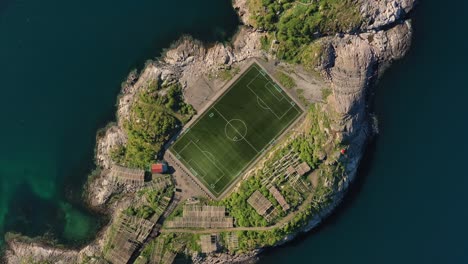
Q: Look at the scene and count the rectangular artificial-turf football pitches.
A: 1